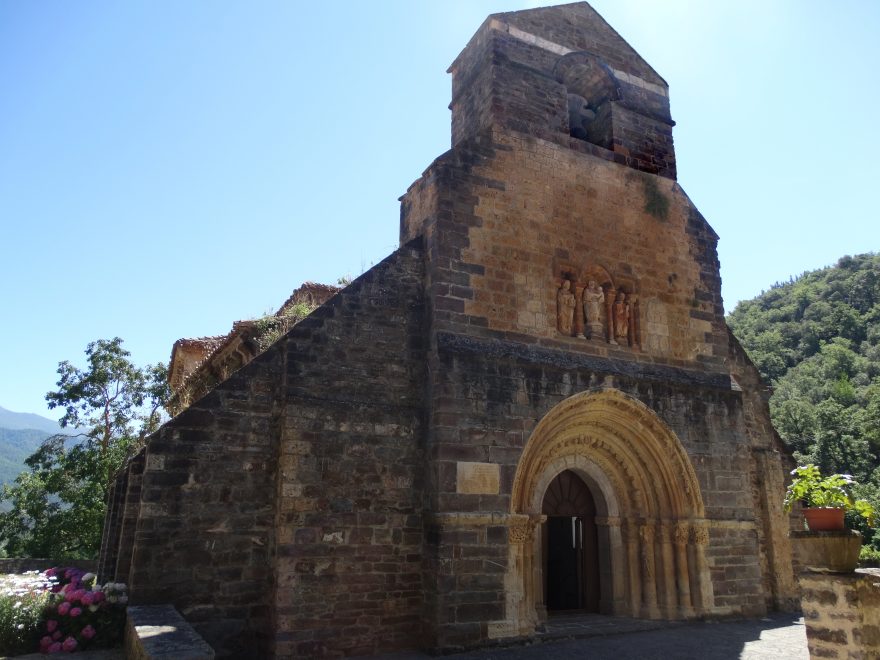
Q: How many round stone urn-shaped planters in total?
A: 1